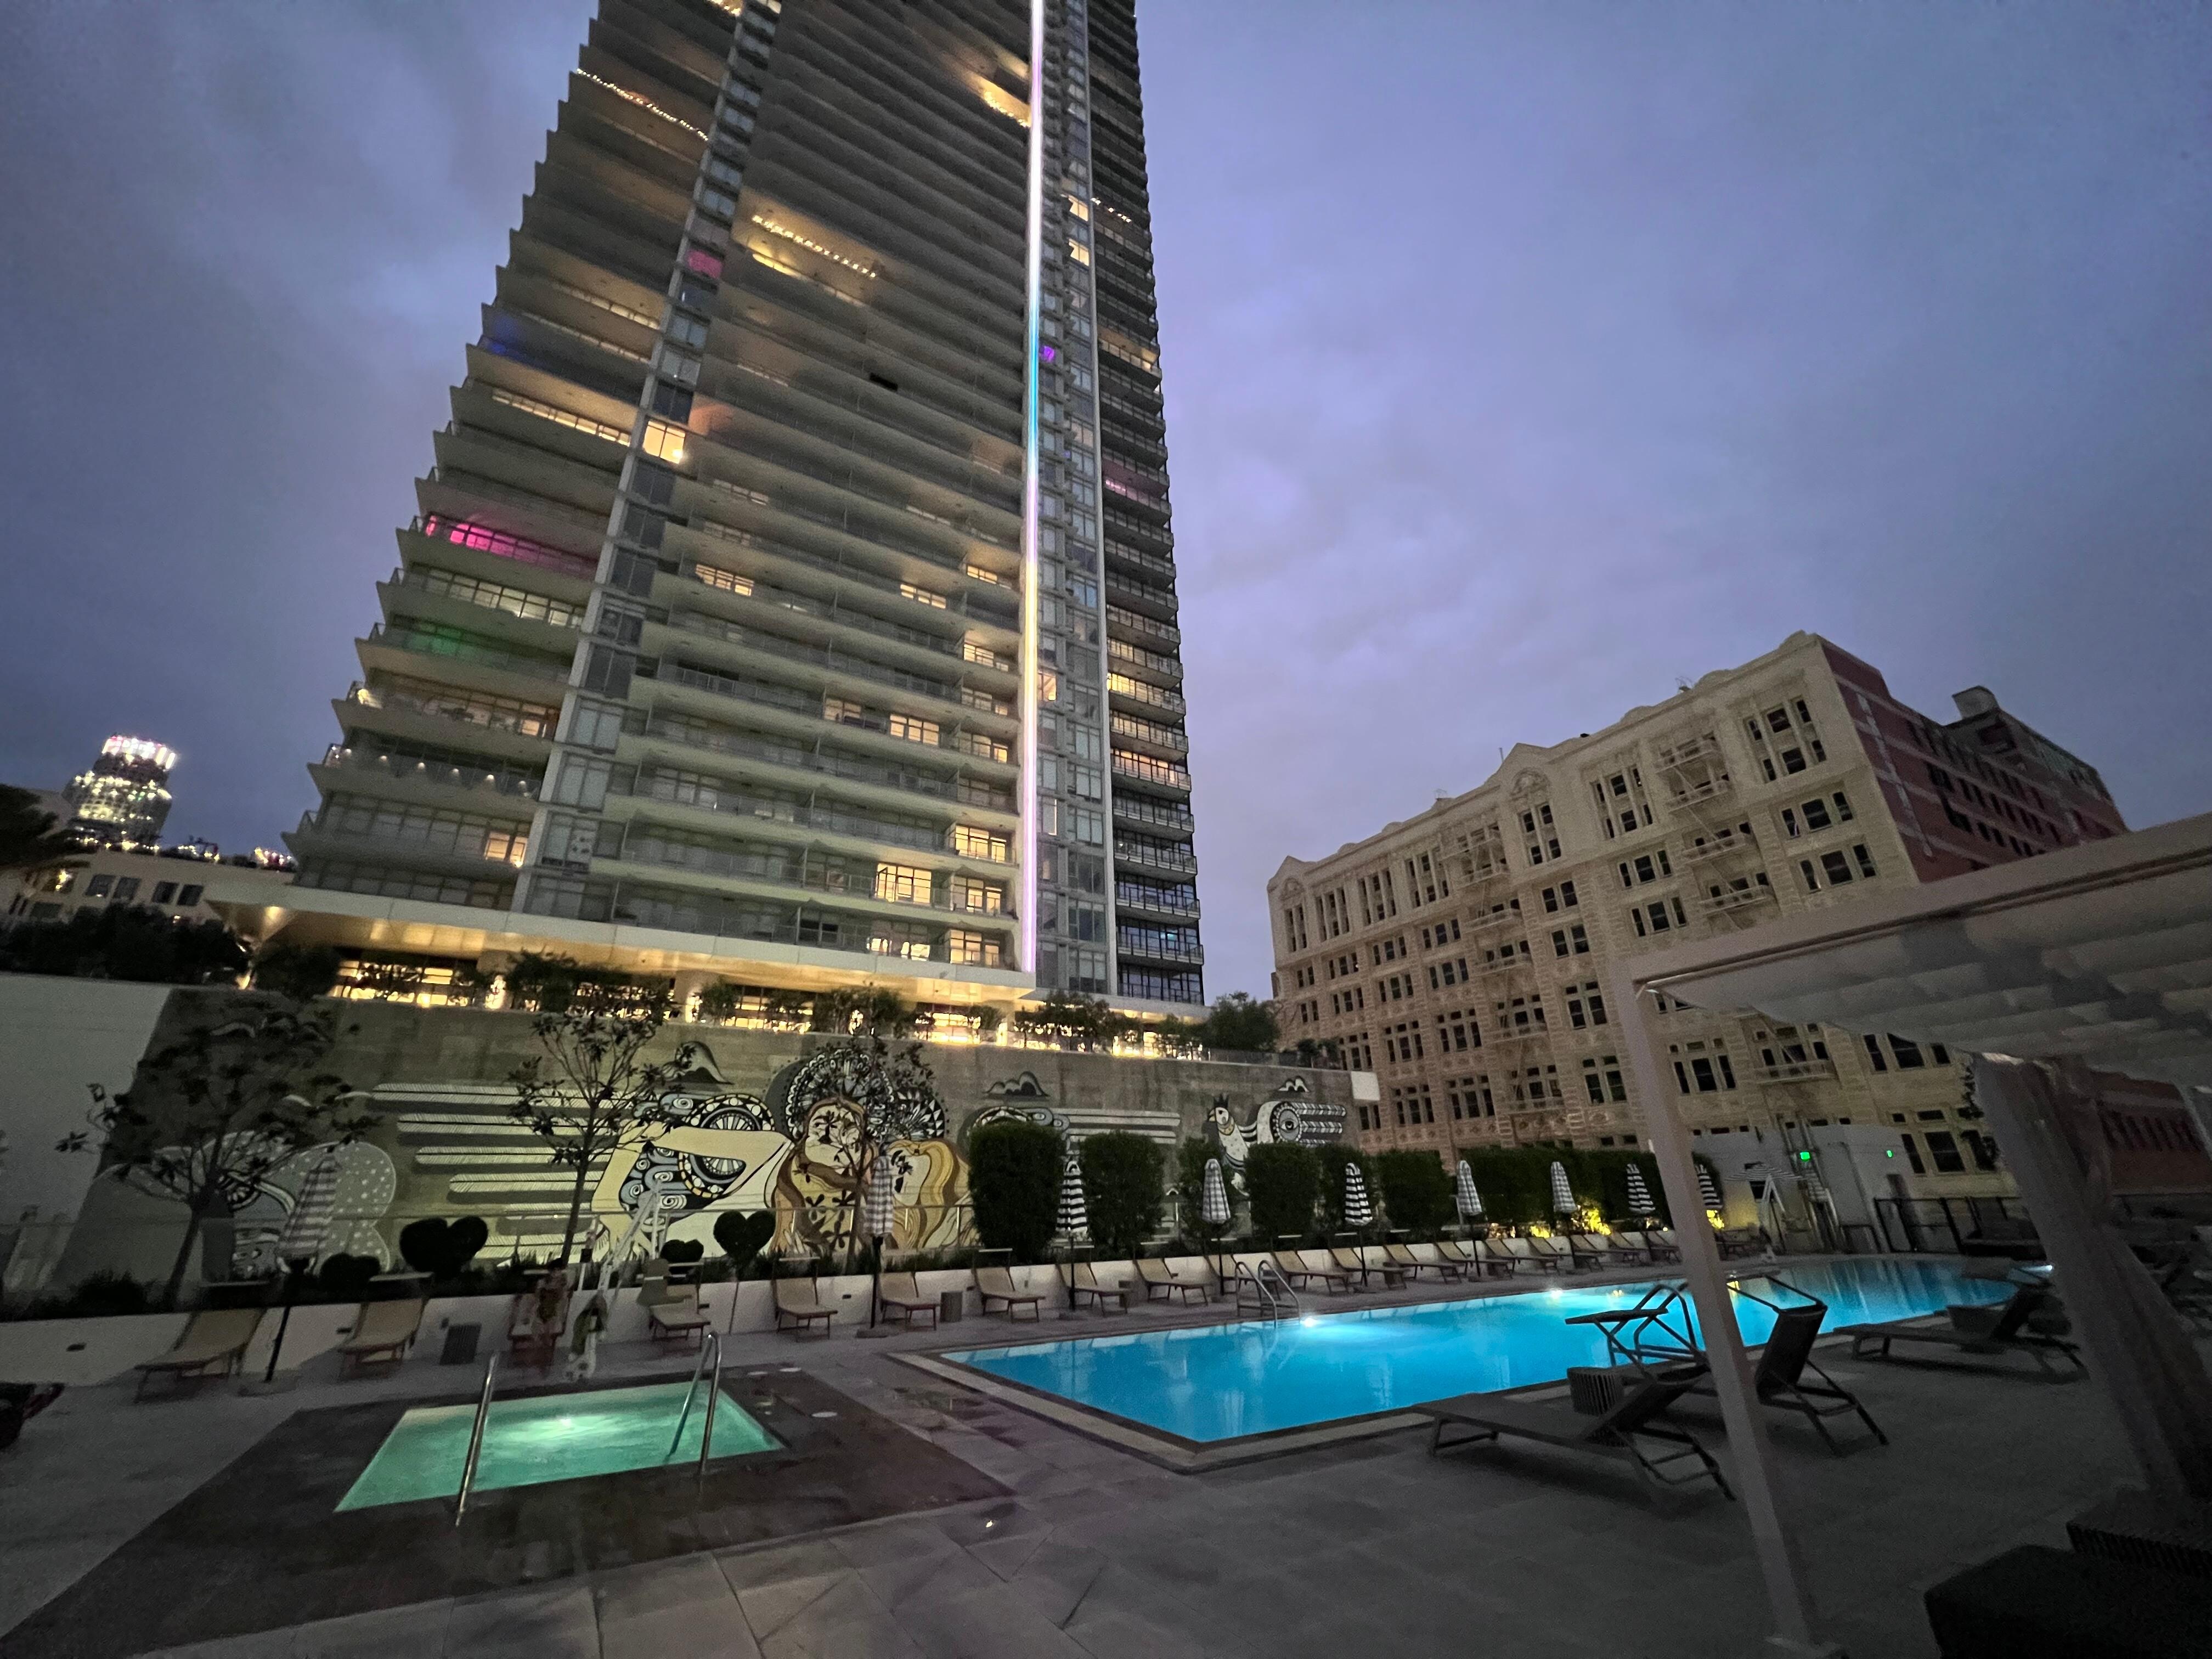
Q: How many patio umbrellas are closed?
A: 9